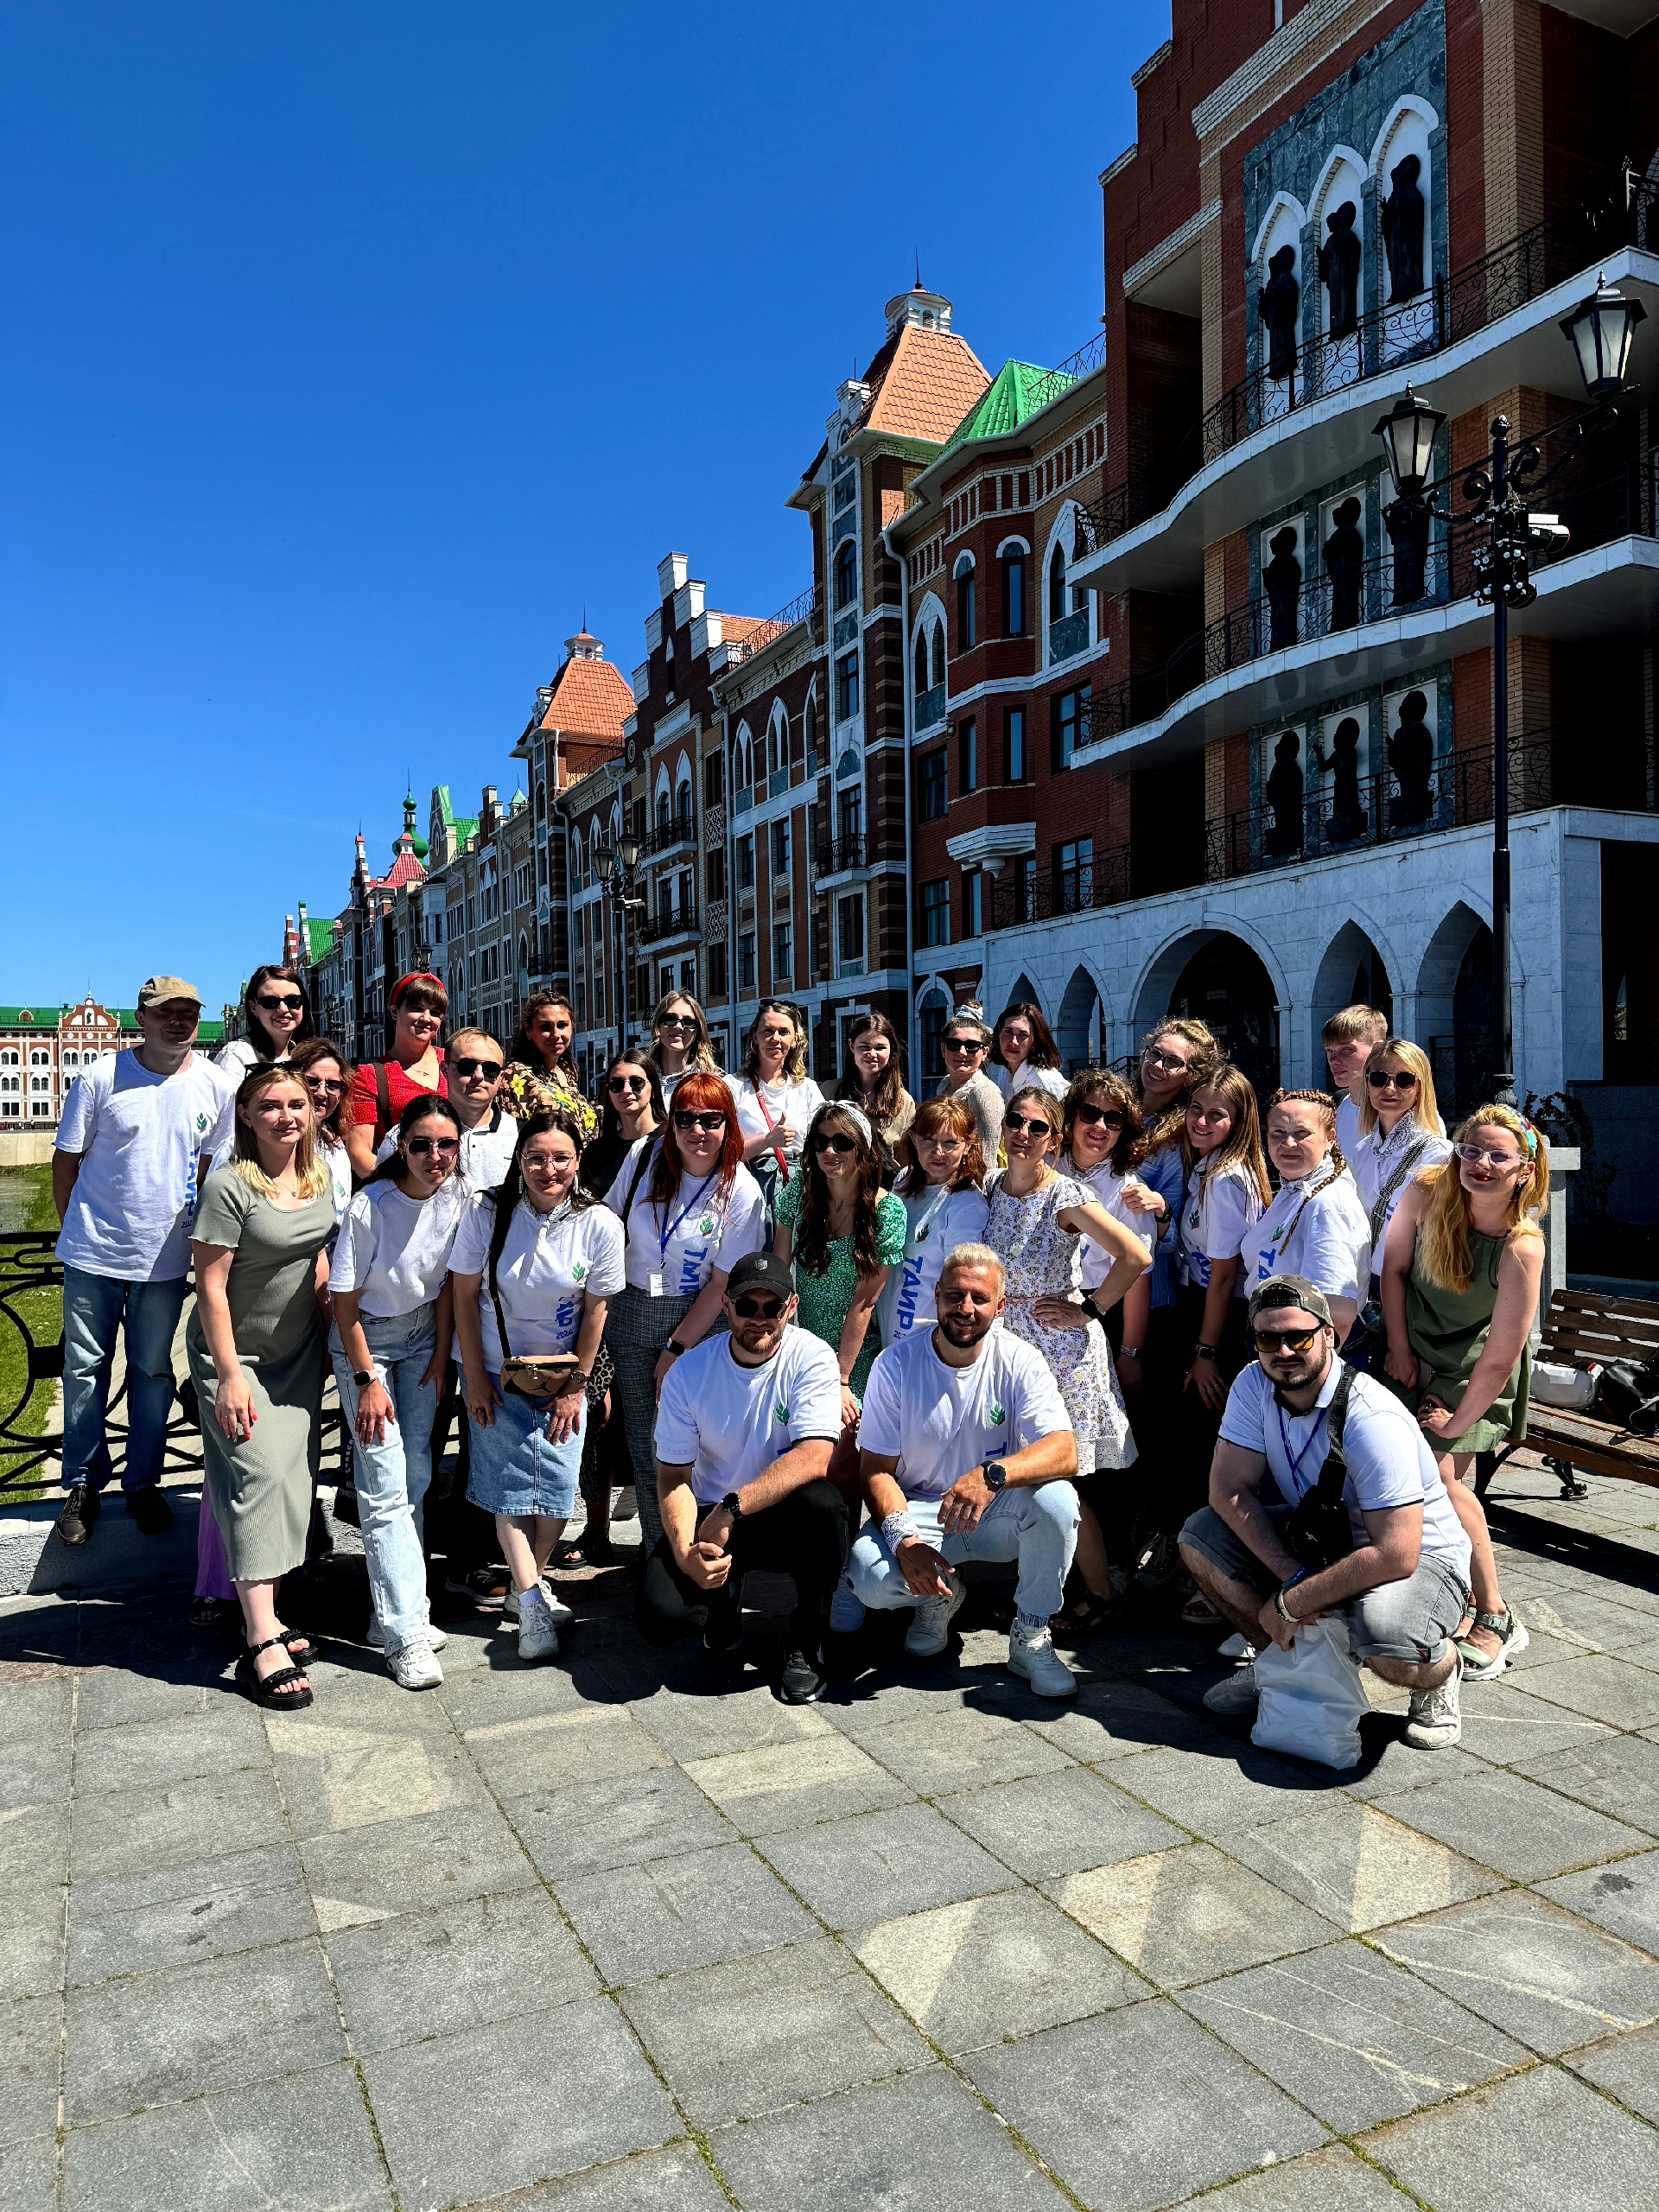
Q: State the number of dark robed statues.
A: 9